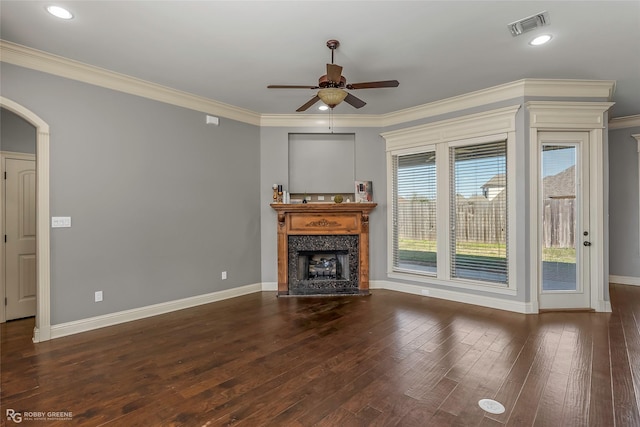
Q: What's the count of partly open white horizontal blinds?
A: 2